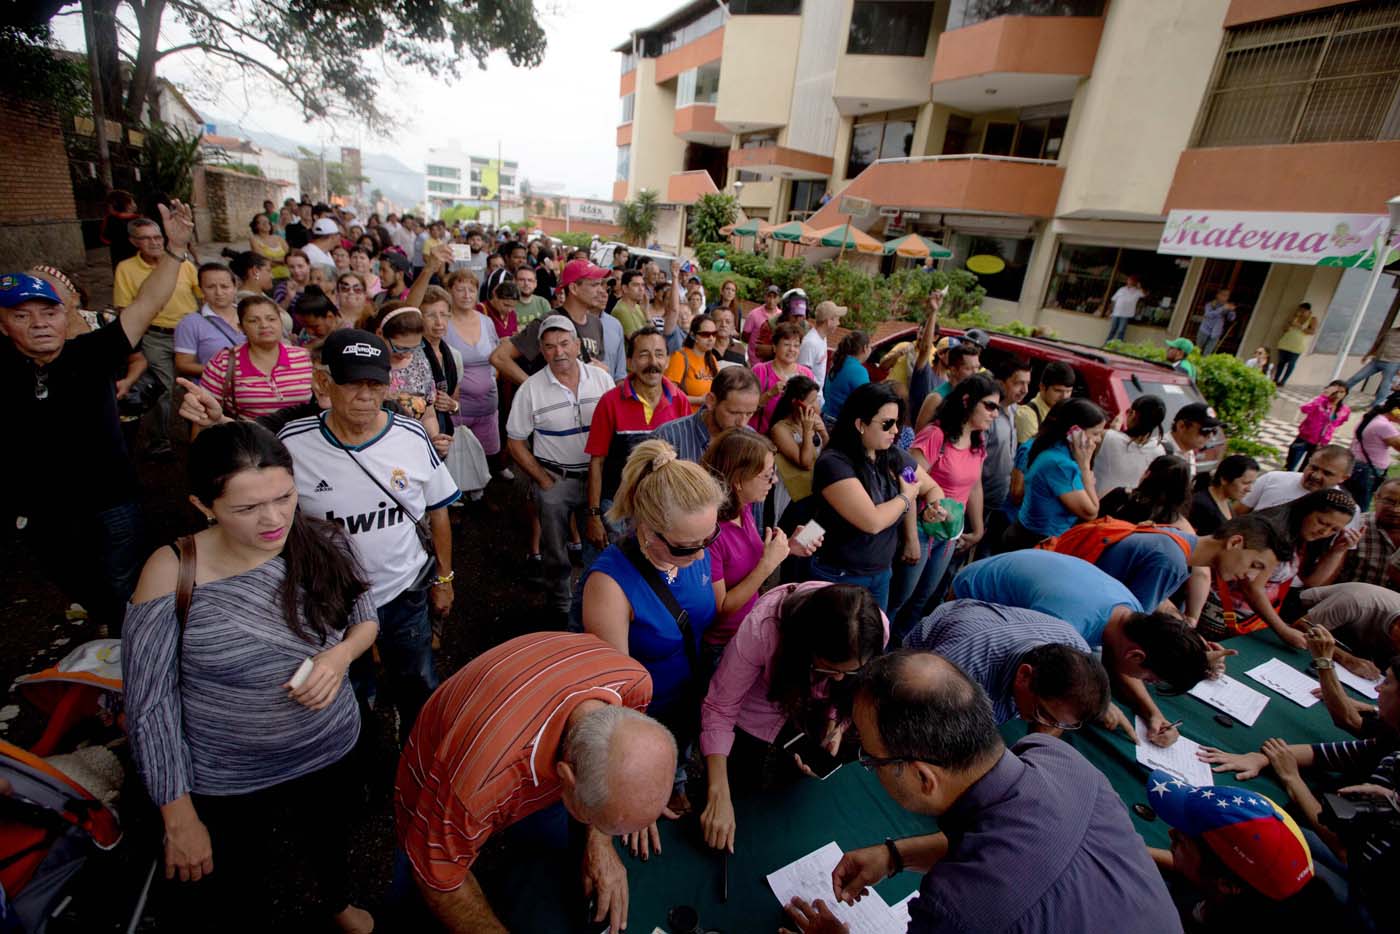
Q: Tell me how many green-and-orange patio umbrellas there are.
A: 4